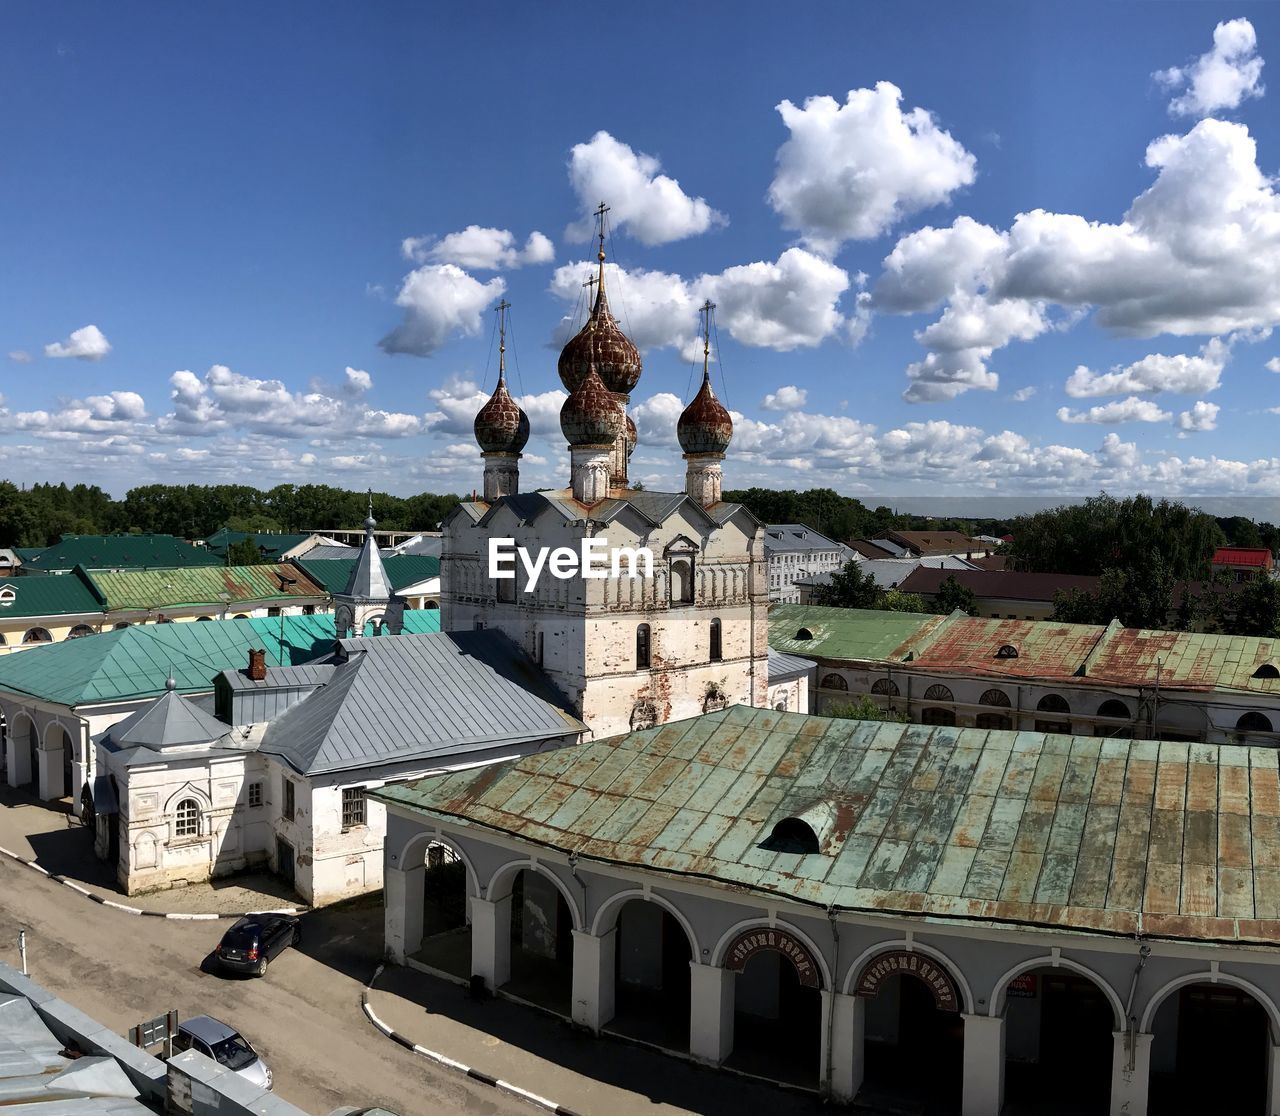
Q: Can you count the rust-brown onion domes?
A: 5